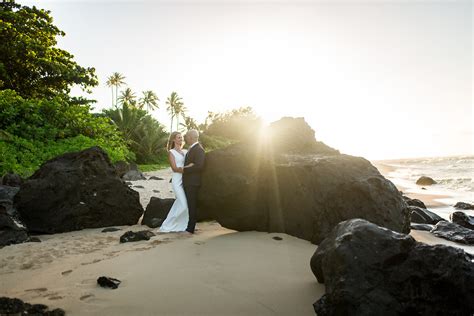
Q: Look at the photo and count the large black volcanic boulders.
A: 3